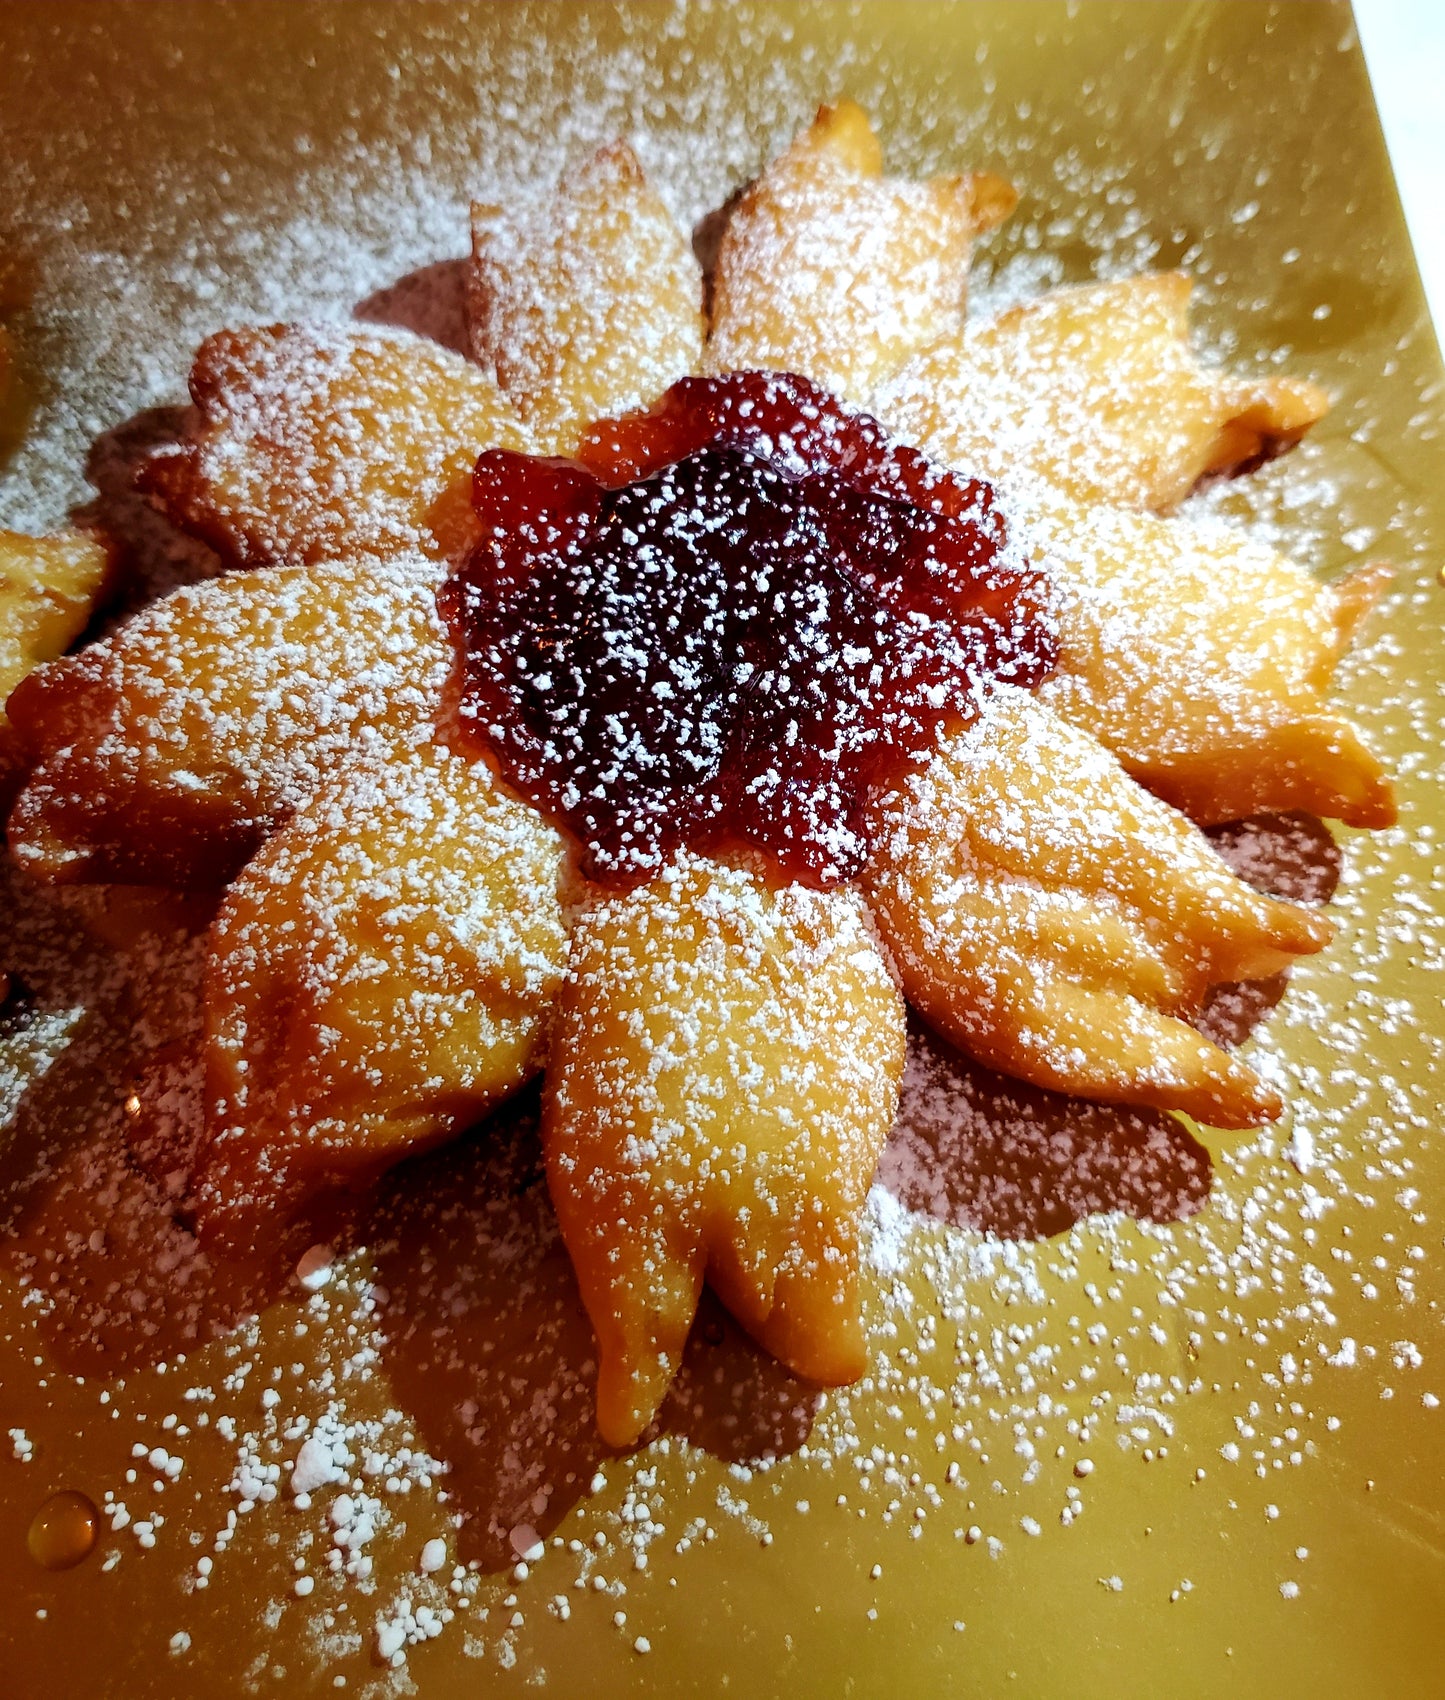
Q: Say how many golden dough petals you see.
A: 9